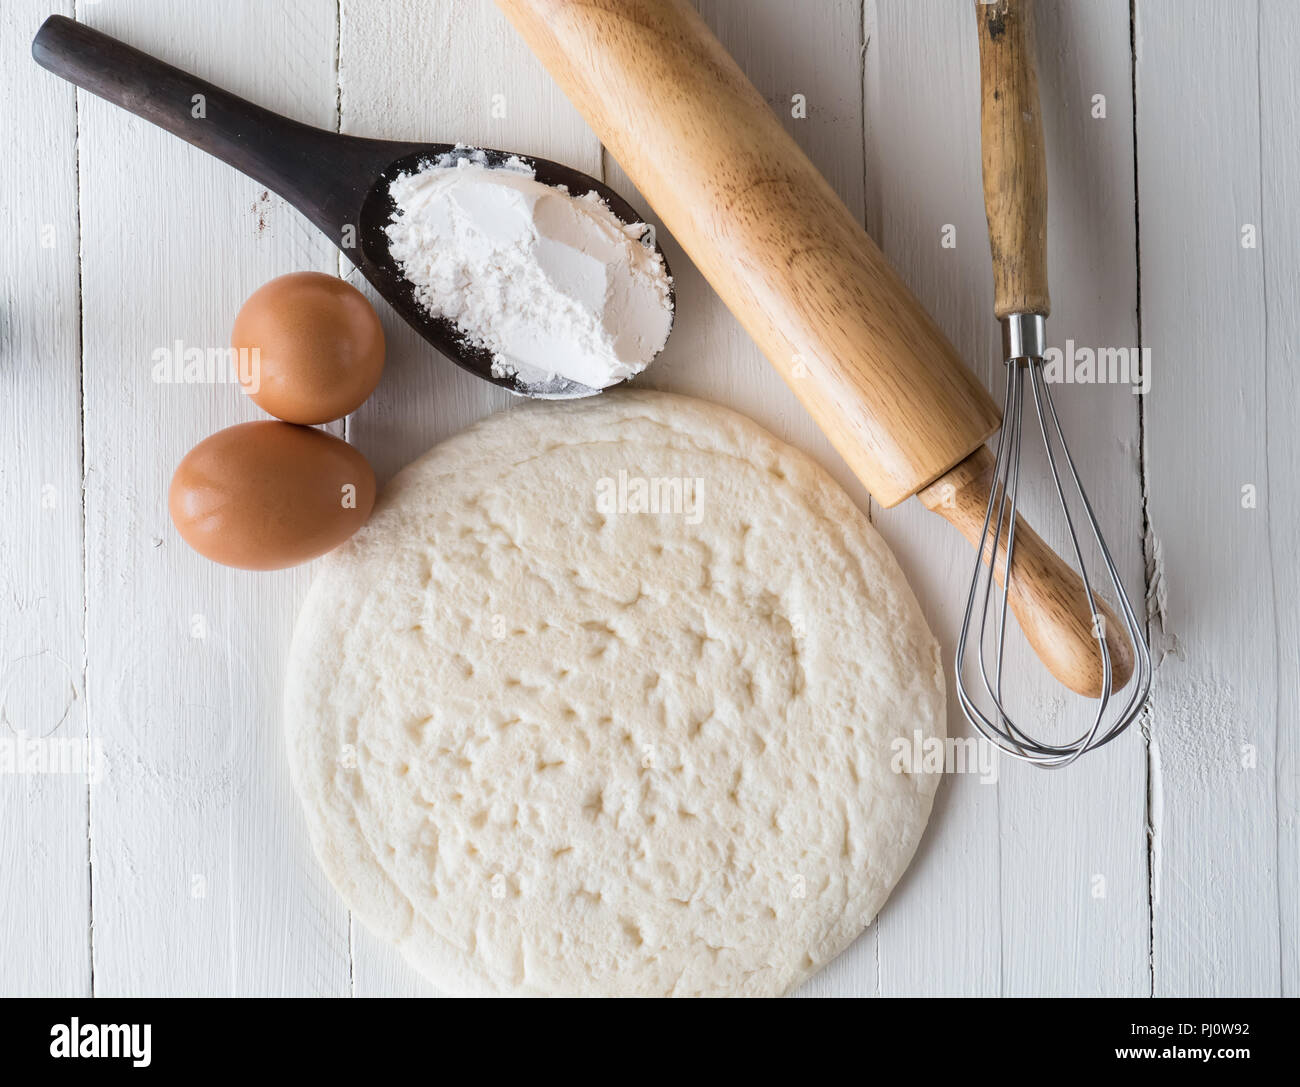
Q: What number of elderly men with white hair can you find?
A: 0